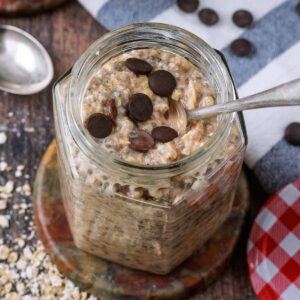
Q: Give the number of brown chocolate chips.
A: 11